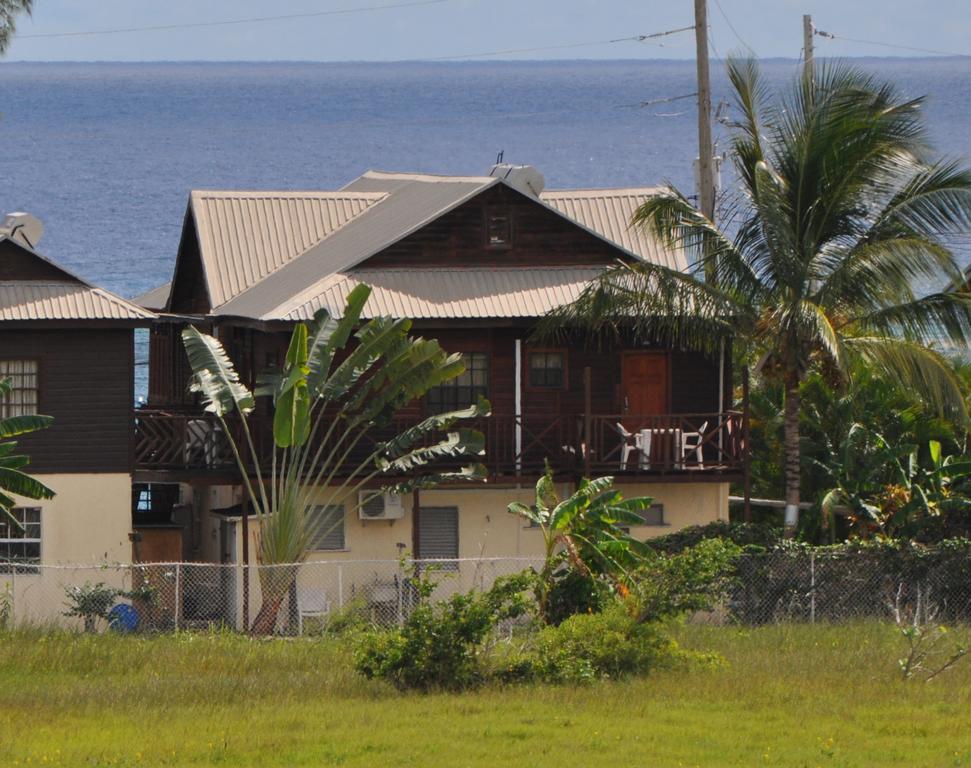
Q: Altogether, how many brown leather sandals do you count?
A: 0